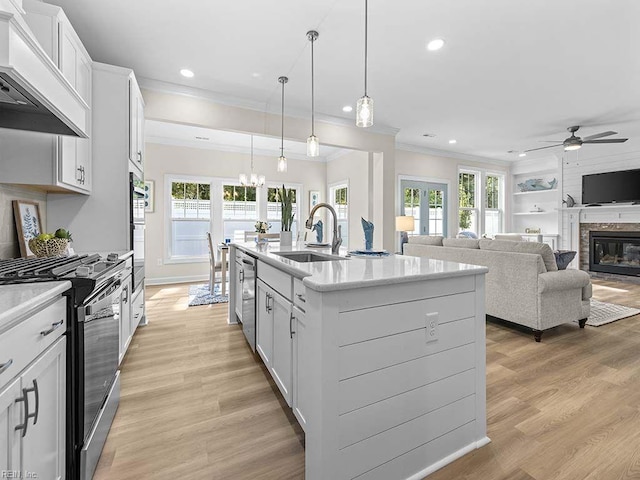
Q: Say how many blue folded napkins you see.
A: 2